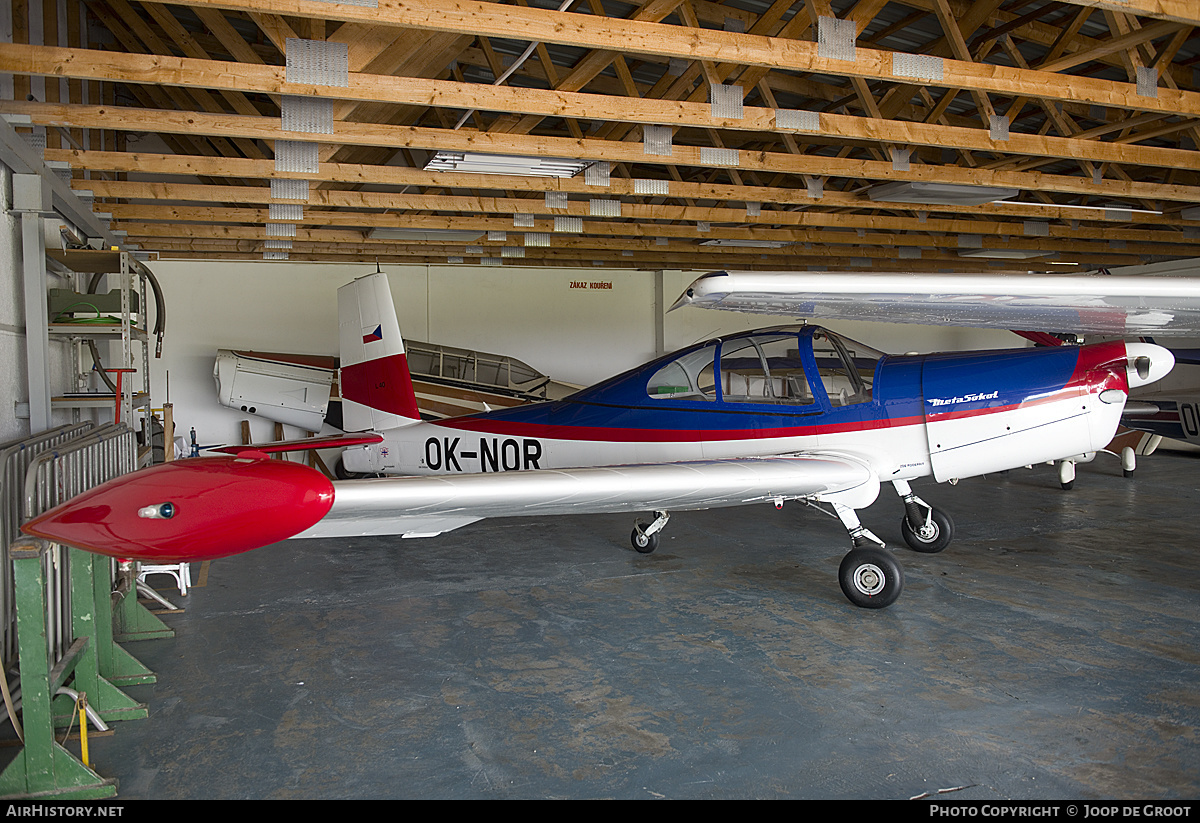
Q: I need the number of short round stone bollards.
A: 0